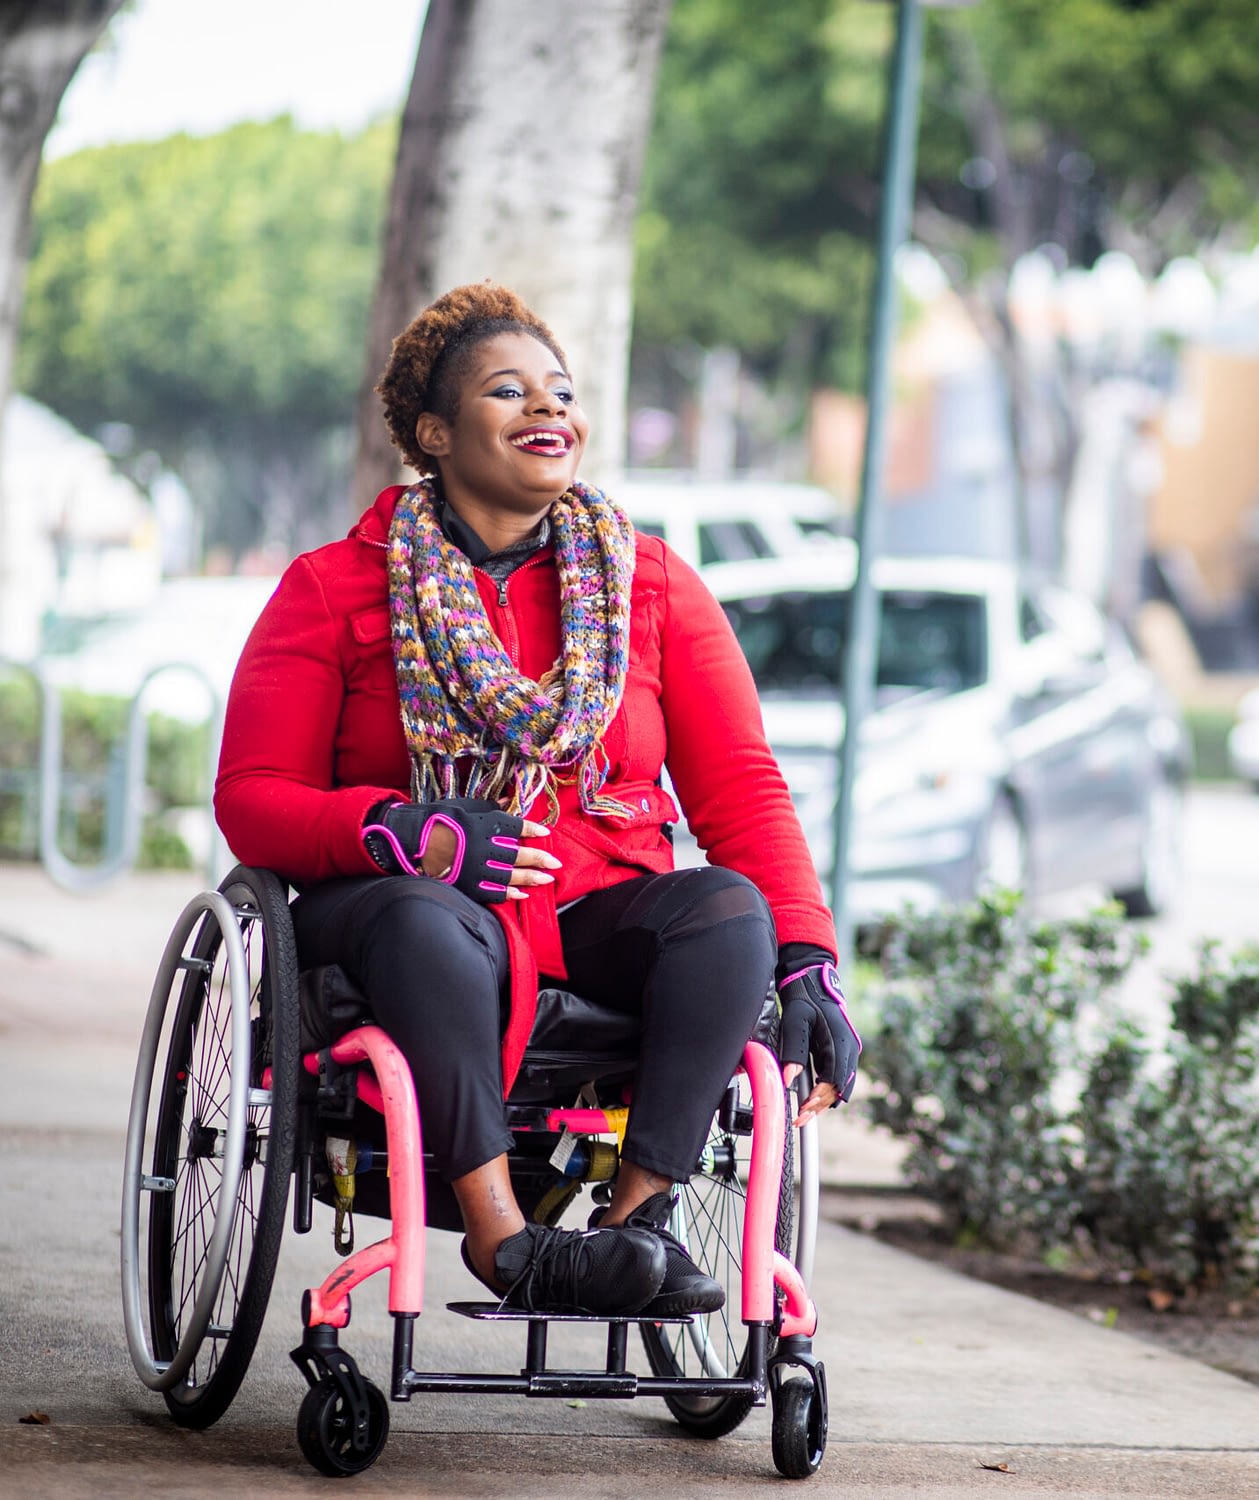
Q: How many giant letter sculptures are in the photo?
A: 0